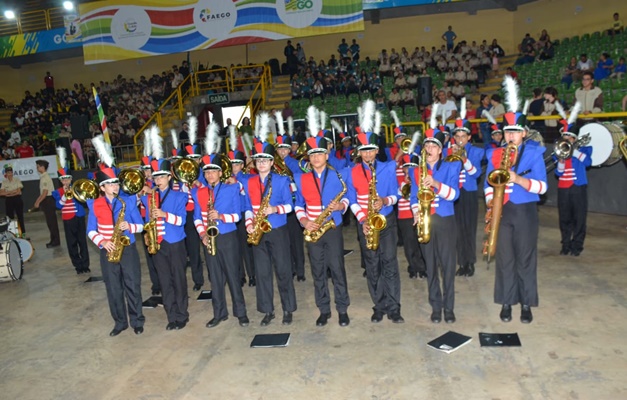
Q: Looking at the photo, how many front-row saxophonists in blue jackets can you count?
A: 8